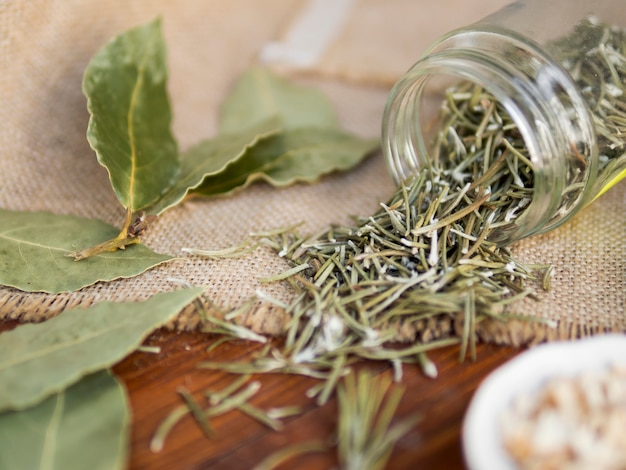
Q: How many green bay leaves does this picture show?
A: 7